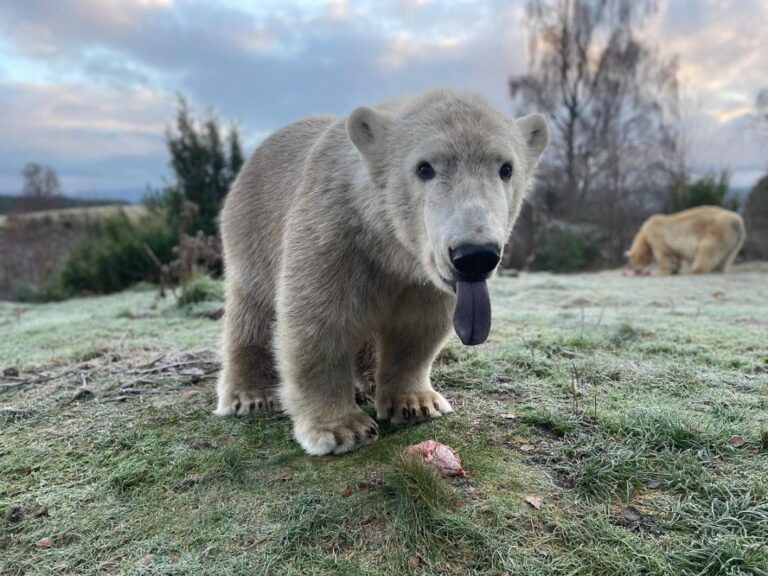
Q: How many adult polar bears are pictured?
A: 1